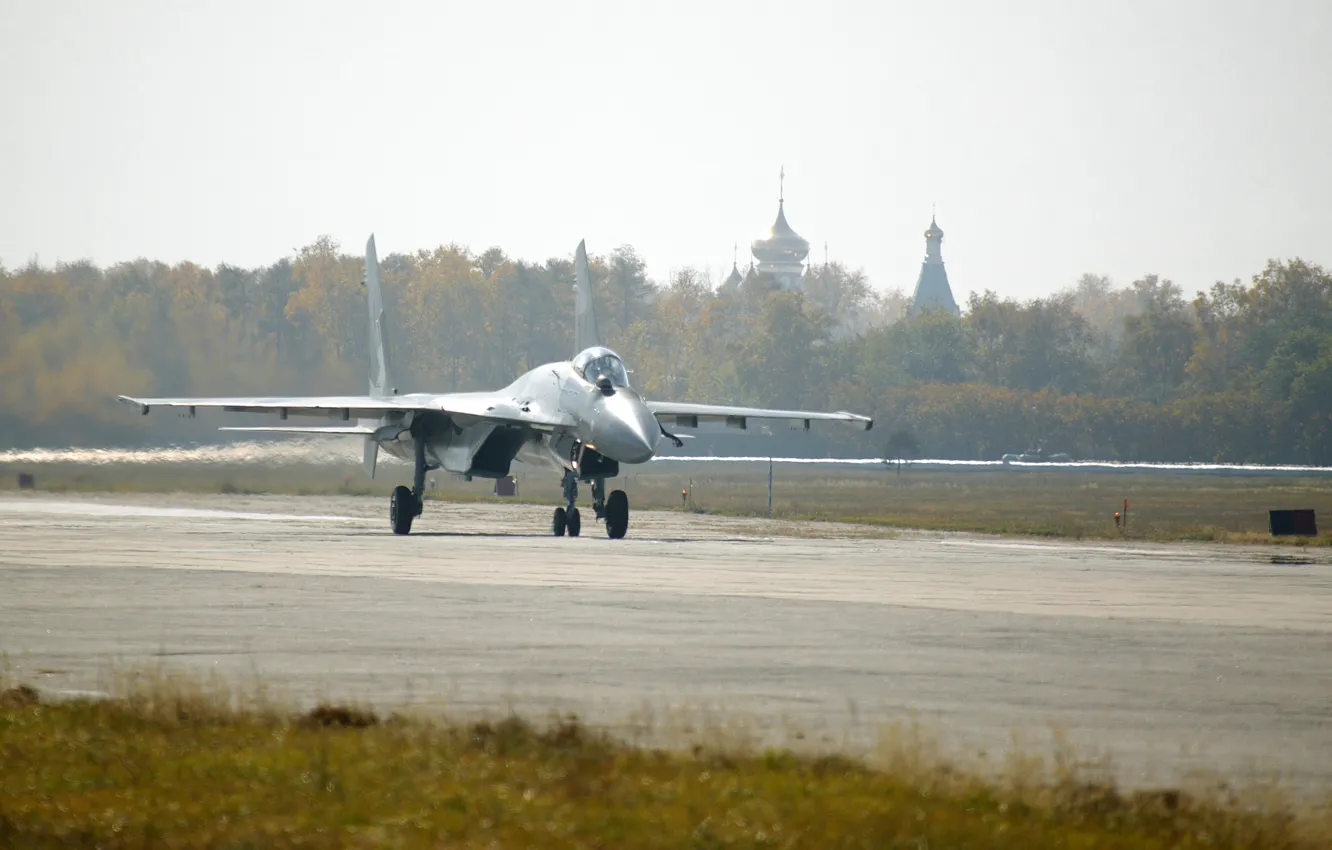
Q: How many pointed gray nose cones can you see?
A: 1